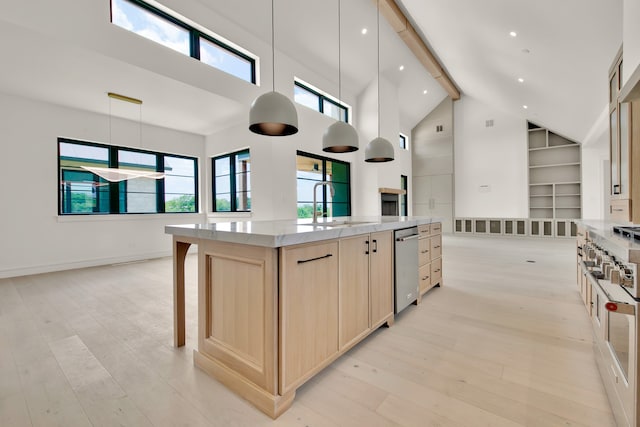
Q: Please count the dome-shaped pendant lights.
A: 3